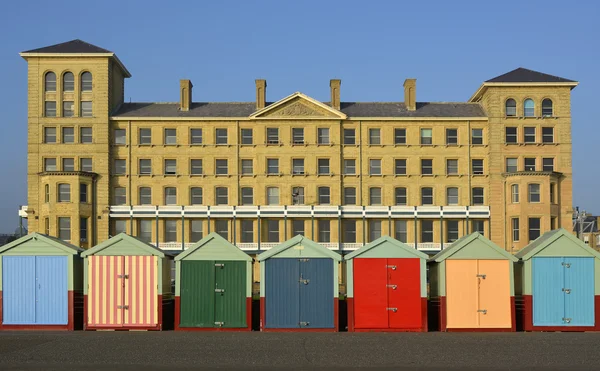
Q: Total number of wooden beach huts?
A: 7